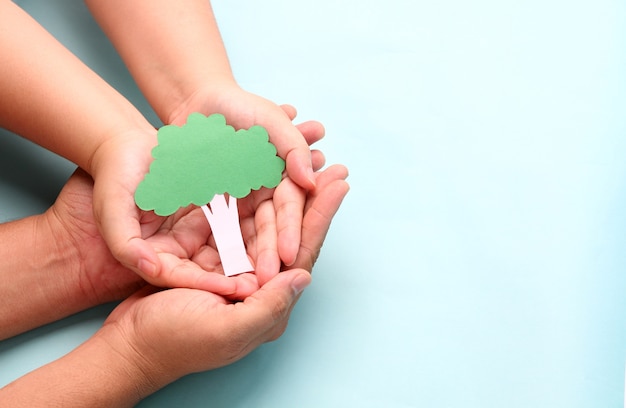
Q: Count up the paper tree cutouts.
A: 1